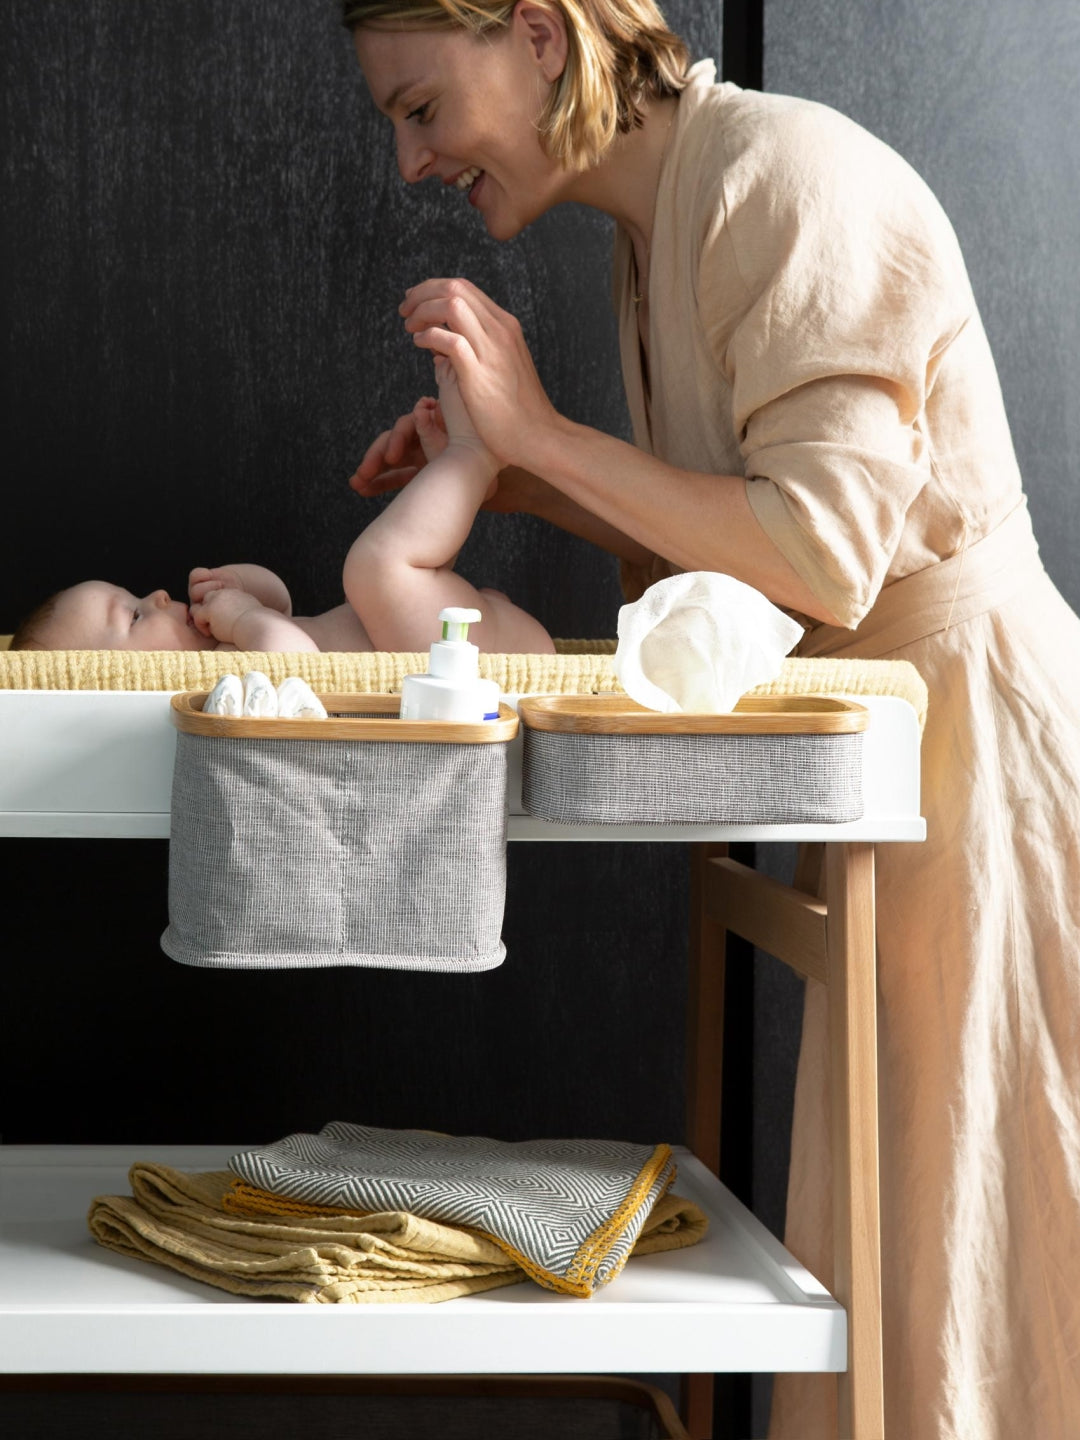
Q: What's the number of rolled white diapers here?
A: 3